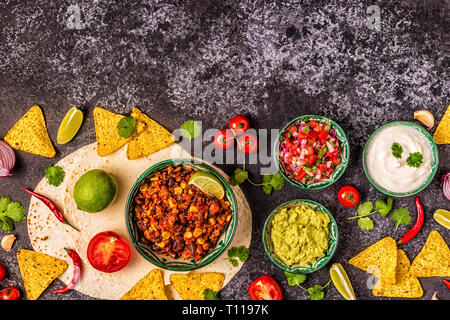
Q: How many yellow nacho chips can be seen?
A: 10